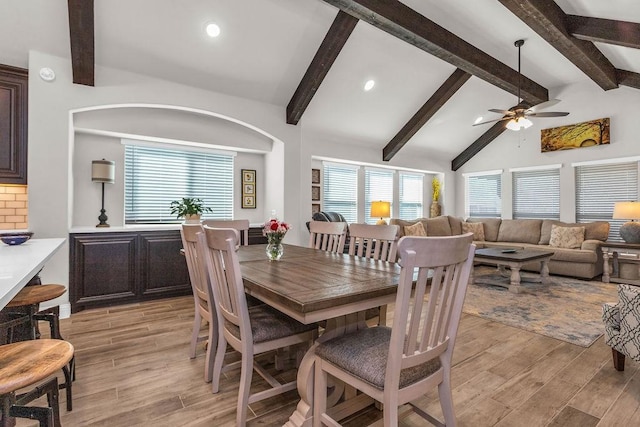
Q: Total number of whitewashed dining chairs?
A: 6